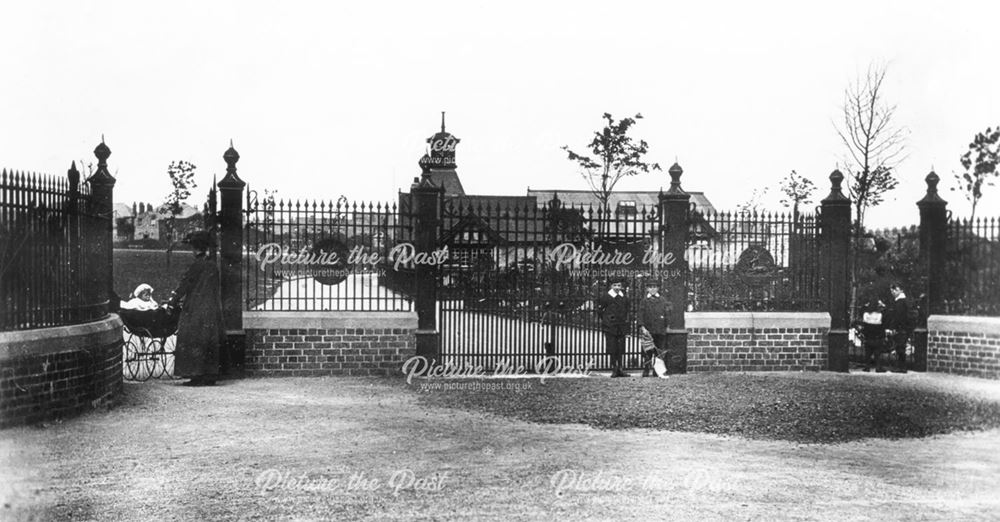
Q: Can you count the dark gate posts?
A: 6